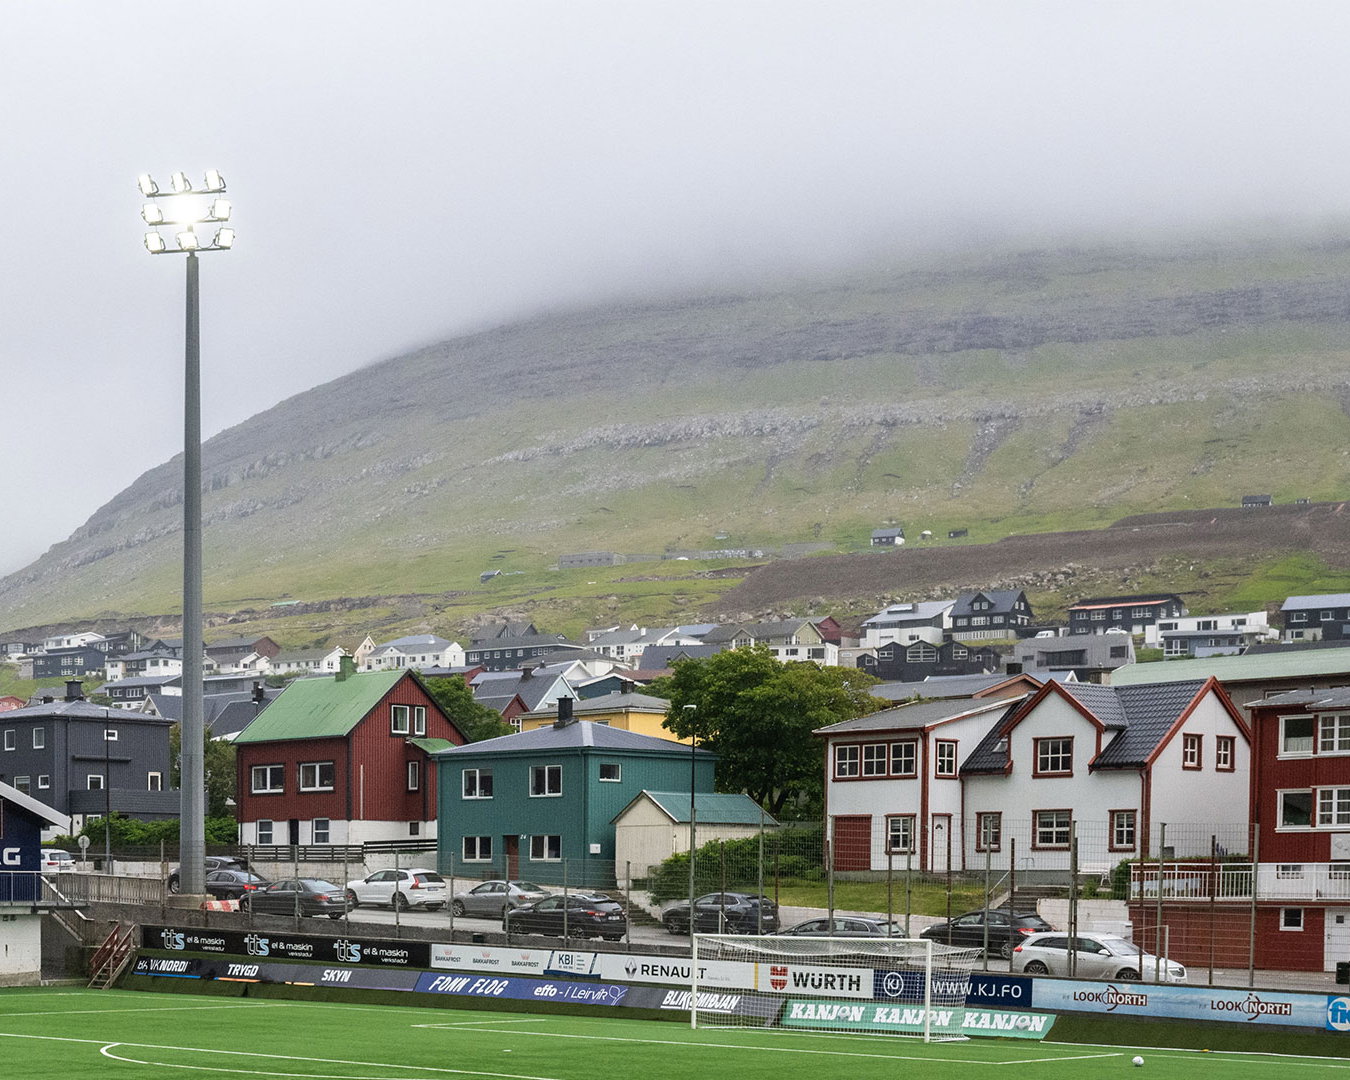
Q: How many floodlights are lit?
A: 9